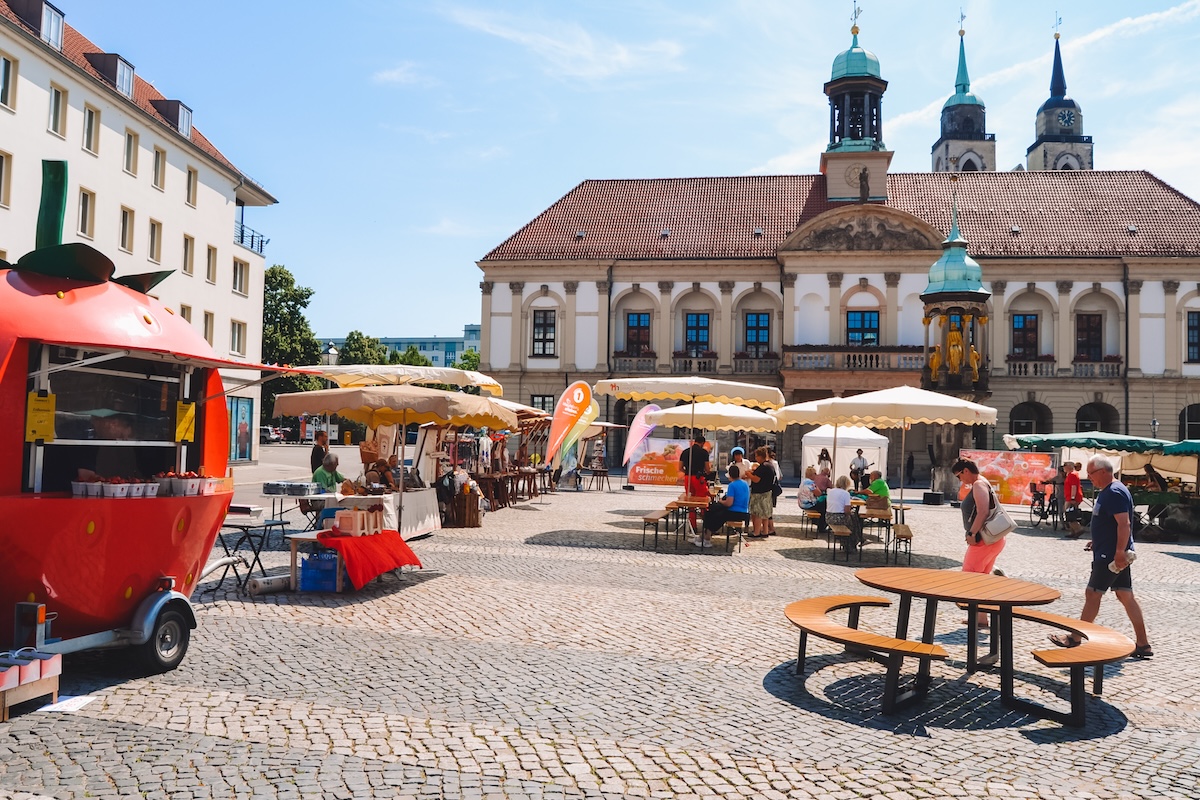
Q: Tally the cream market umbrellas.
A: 6